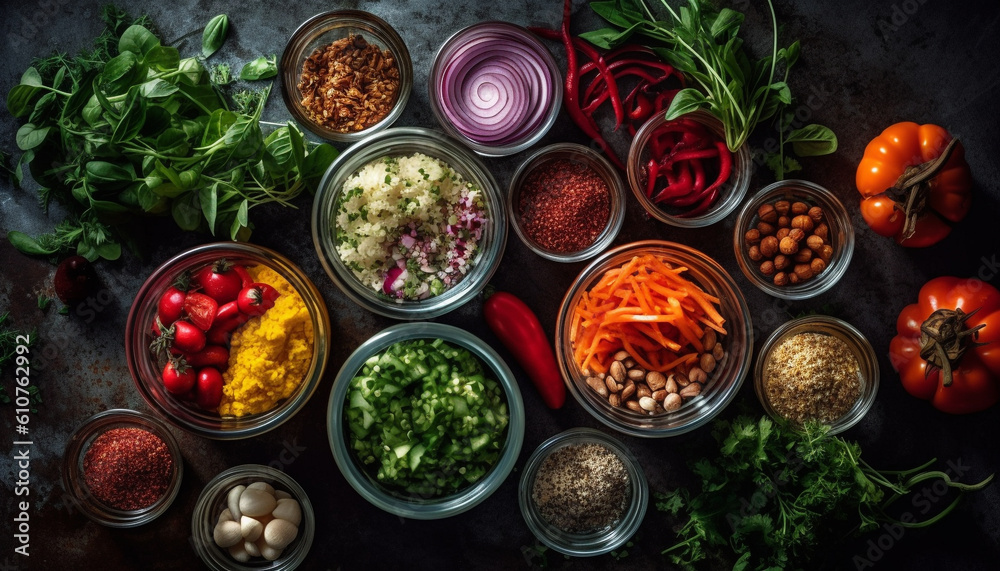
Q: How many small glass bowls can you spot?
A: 9